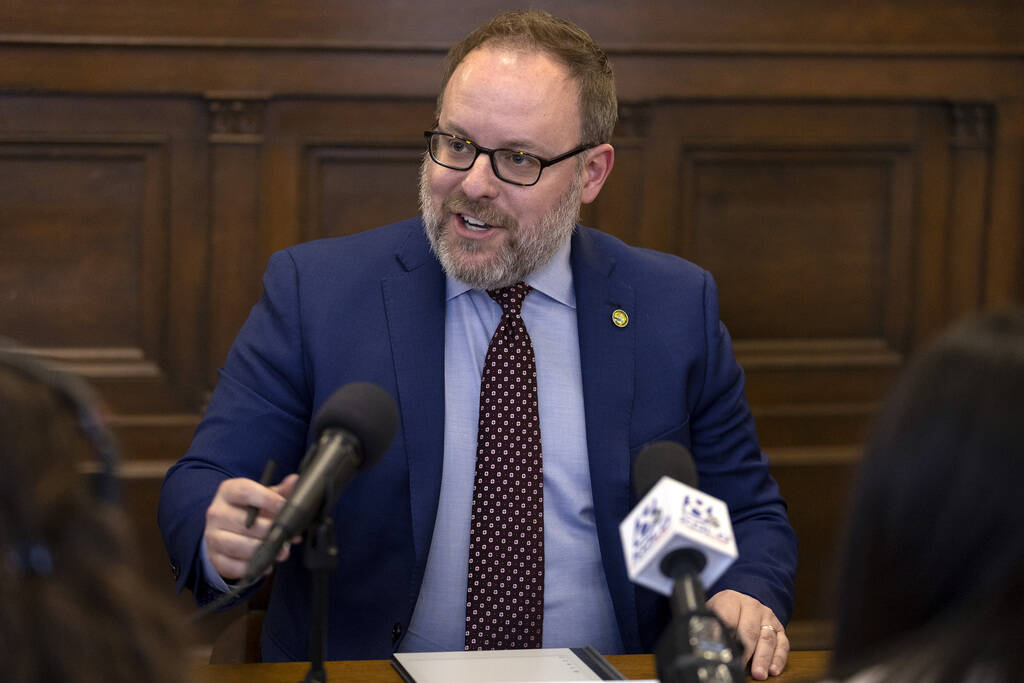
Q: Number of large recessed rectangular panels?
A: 3